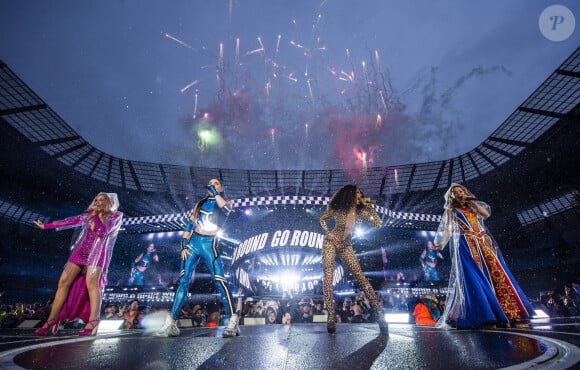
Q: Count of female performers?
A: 4